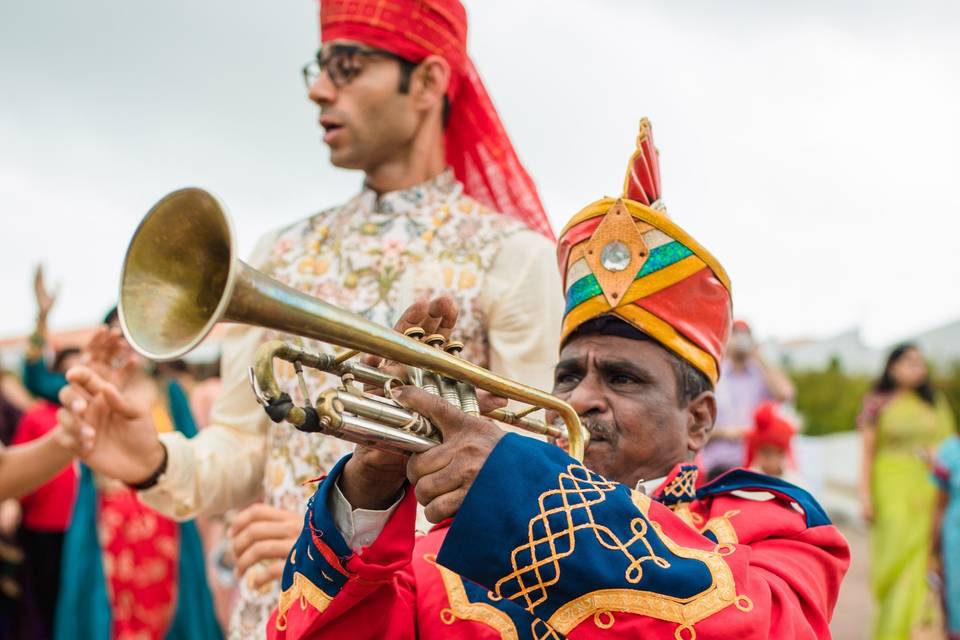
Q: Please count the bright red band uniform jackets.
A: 1